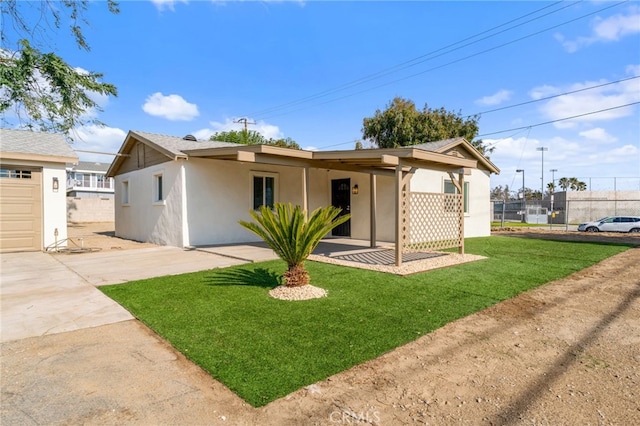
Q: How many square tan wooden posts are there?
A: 4